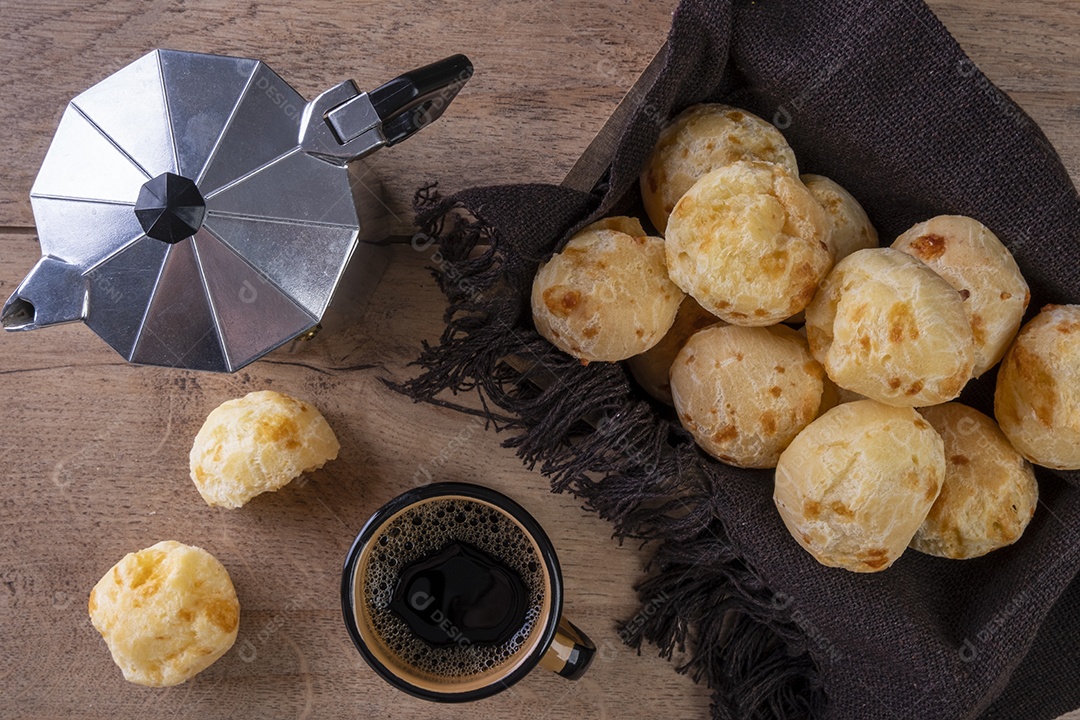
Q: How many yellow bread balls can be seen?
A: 13